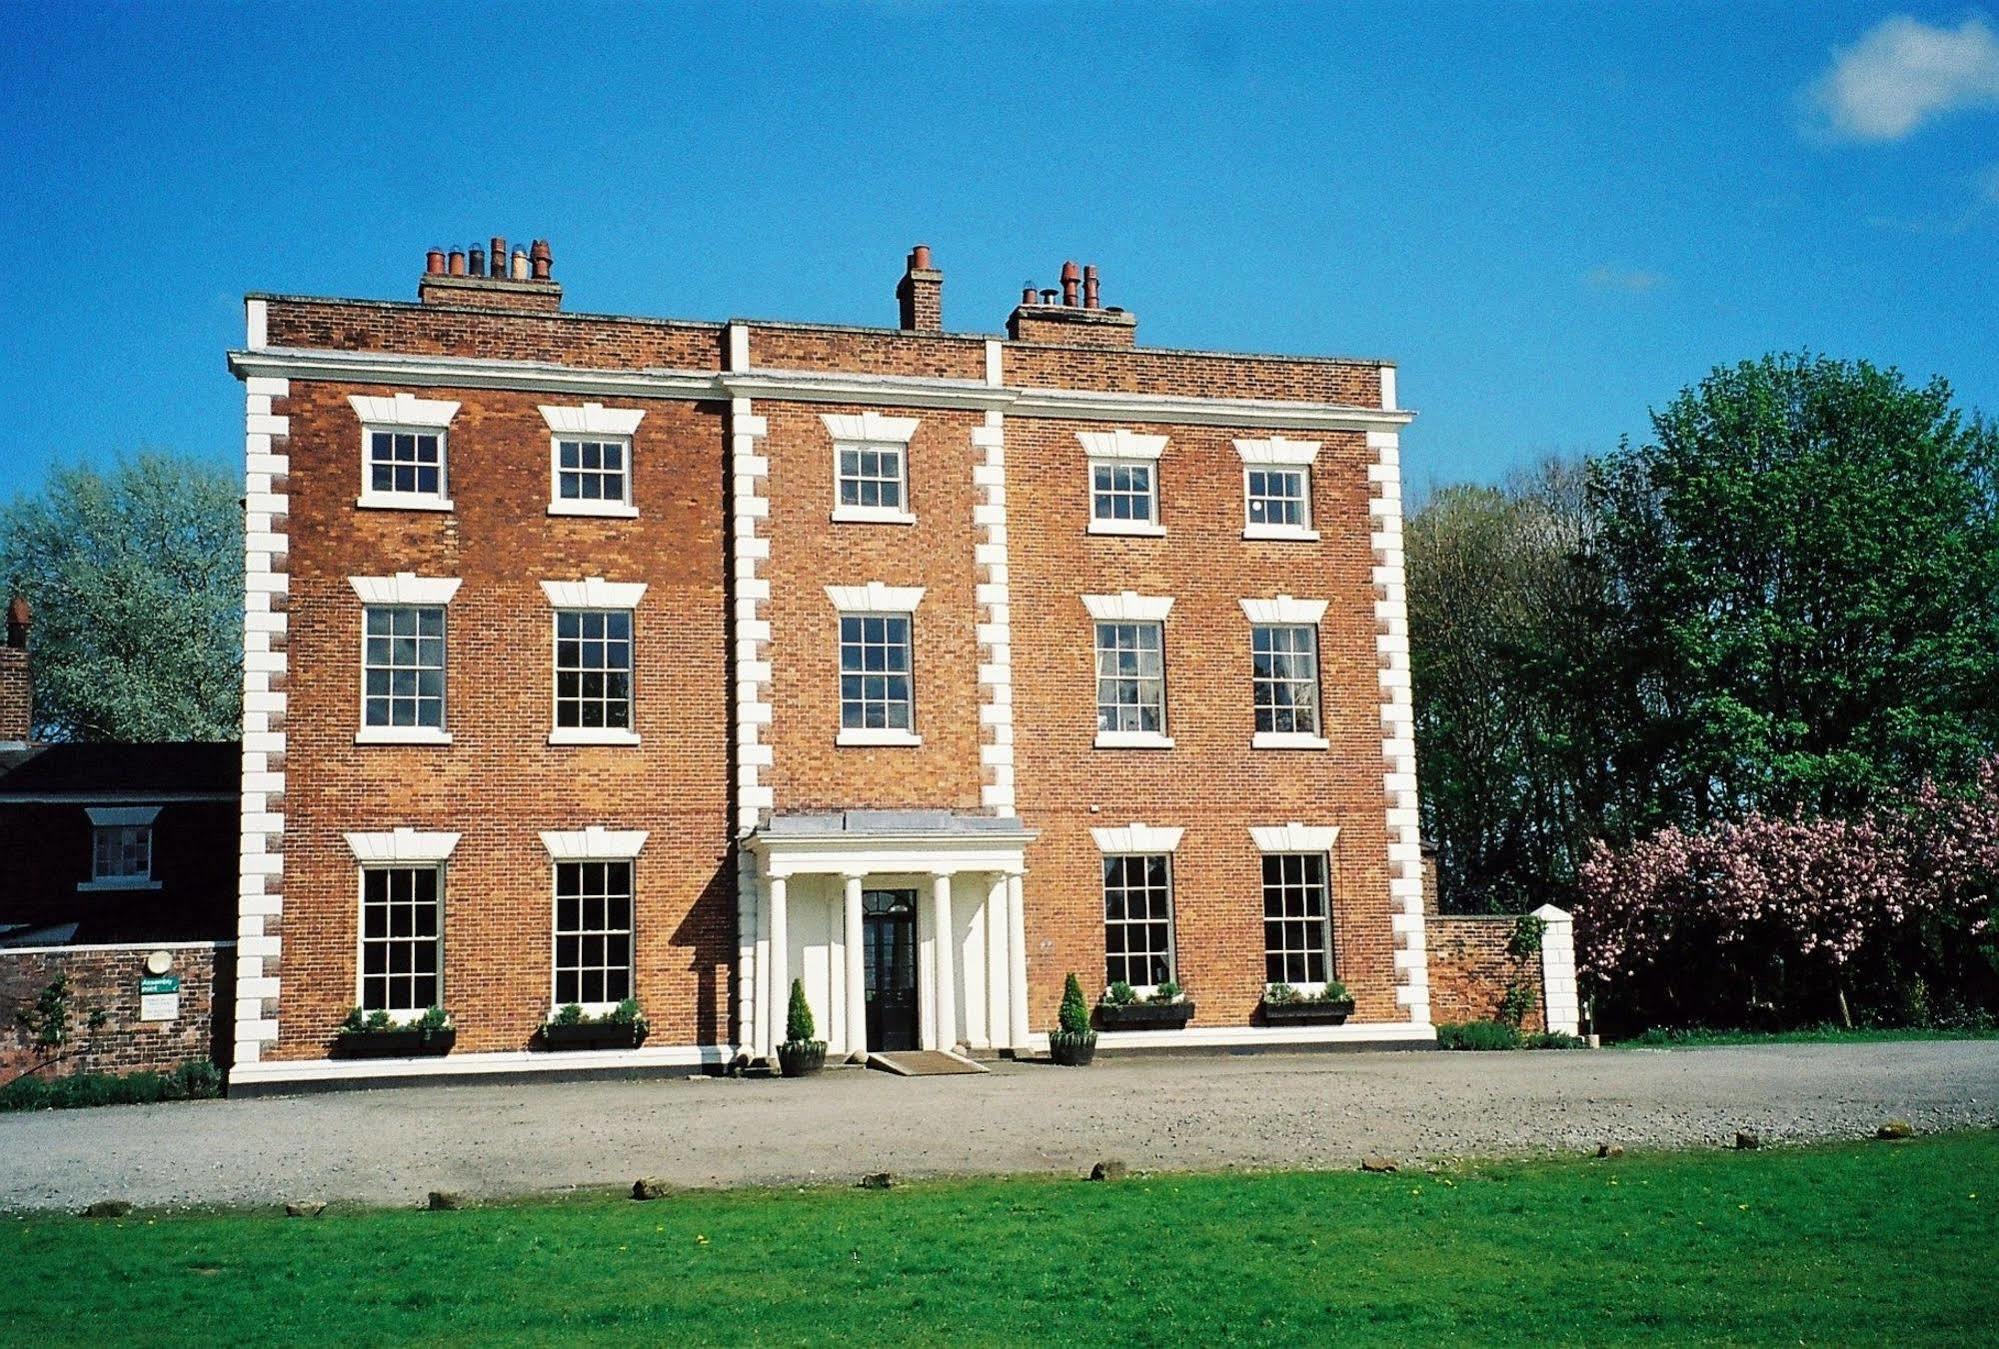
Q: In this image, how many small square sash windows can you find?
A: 5